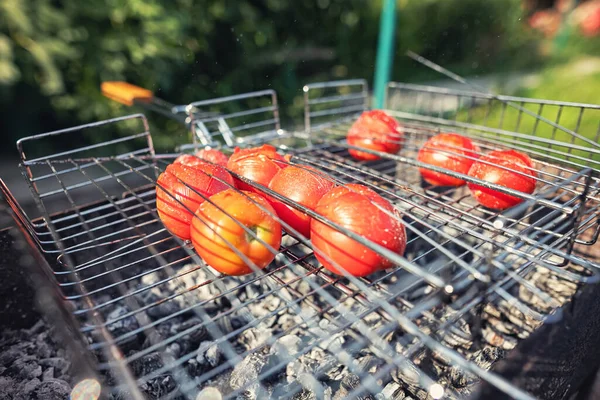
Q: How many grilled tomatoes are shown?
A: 9